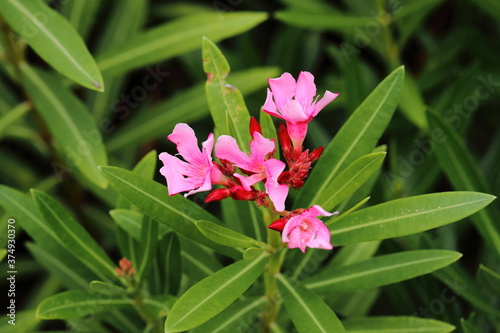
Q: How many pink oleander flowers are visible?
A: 4